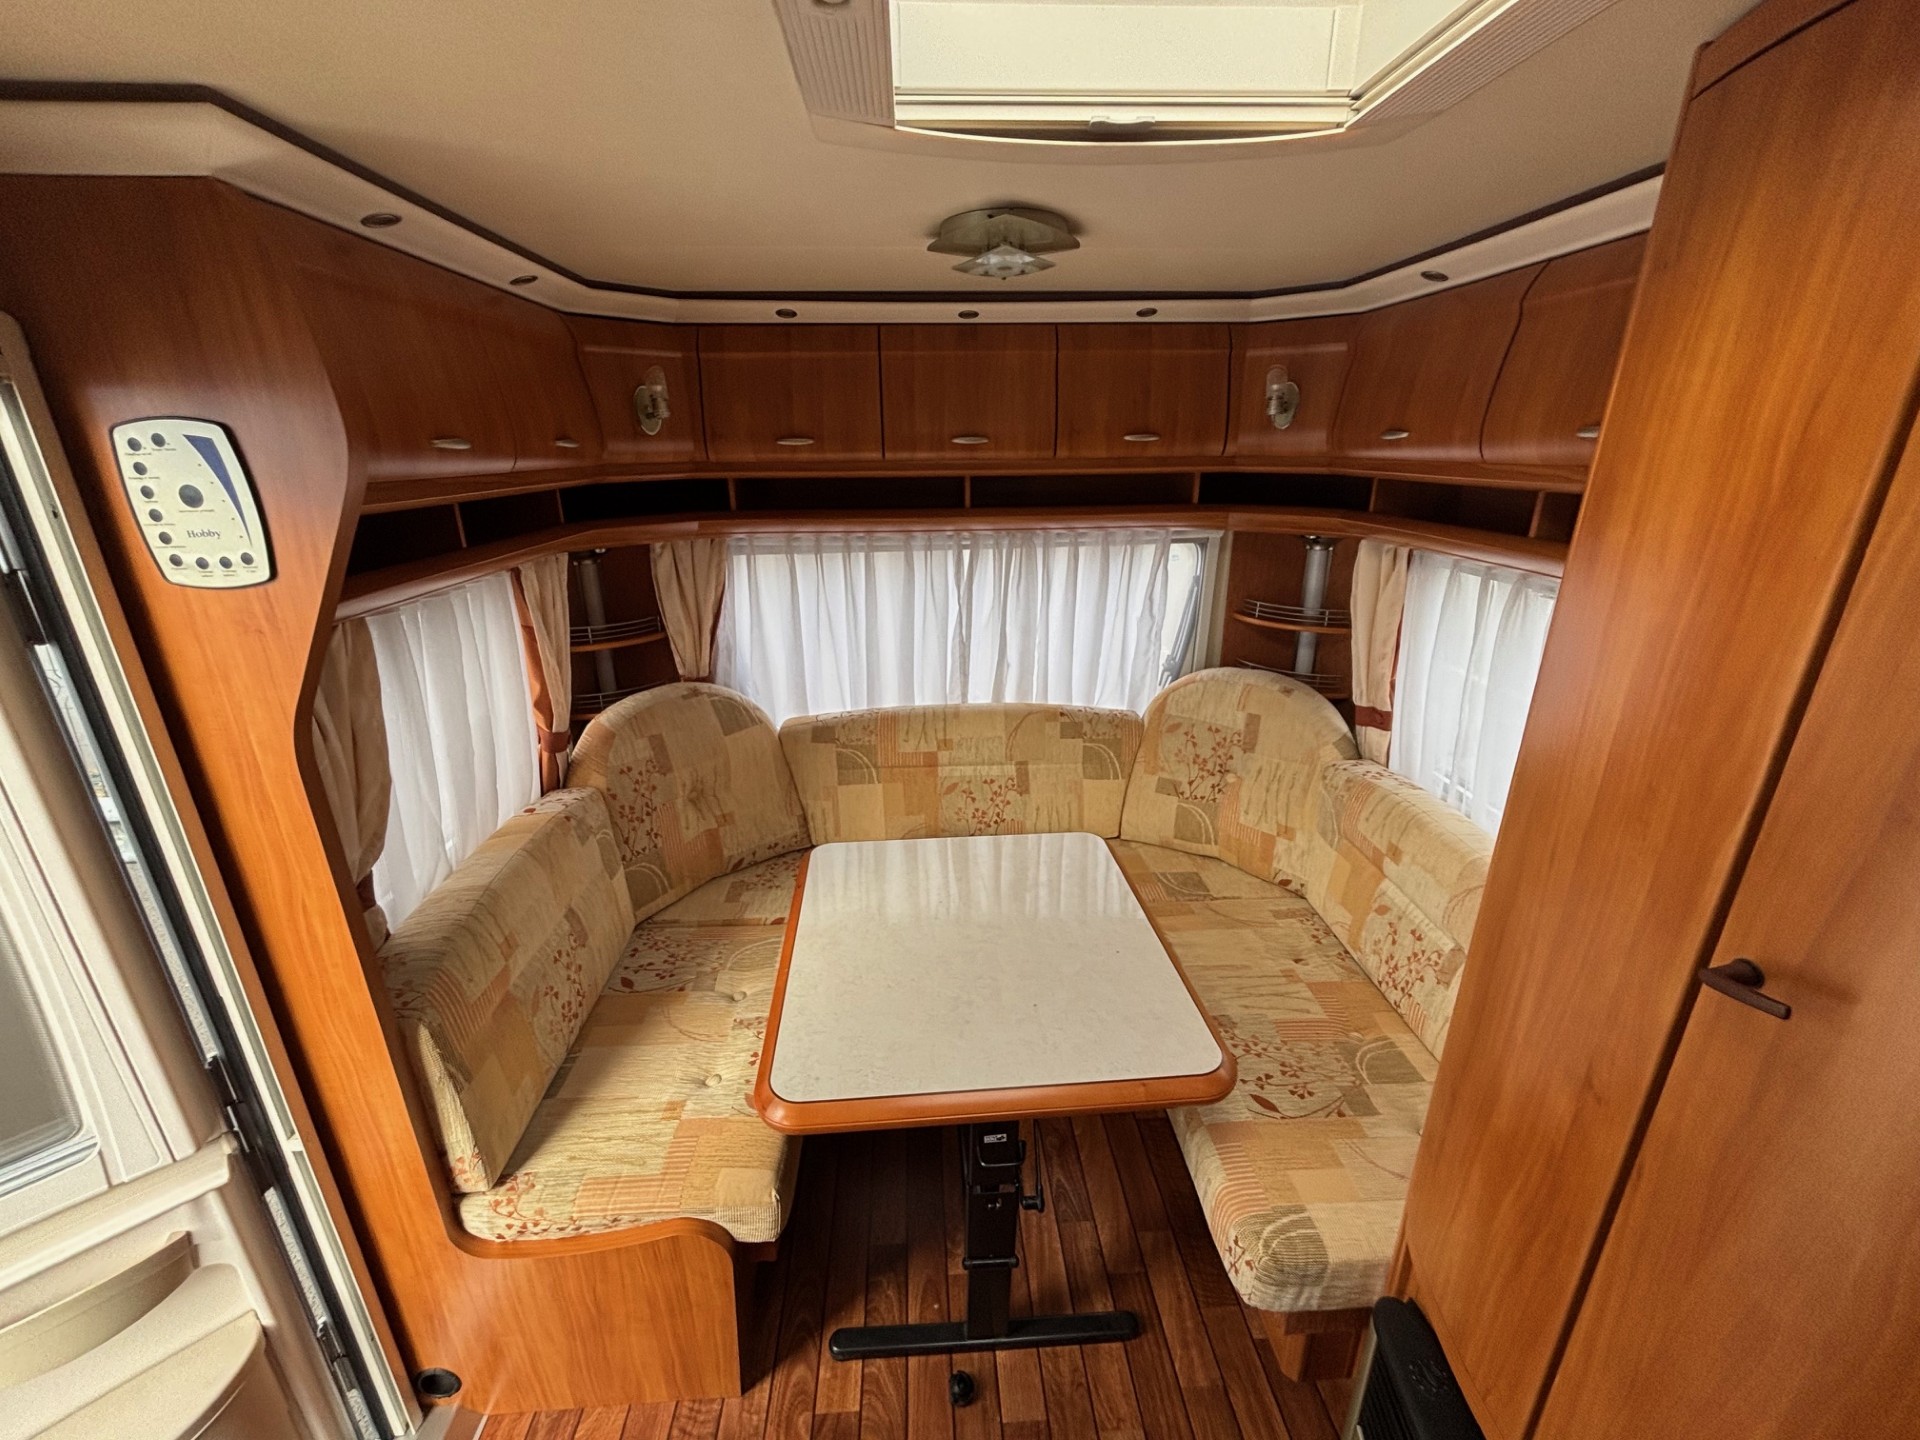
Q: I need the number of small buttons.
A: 10